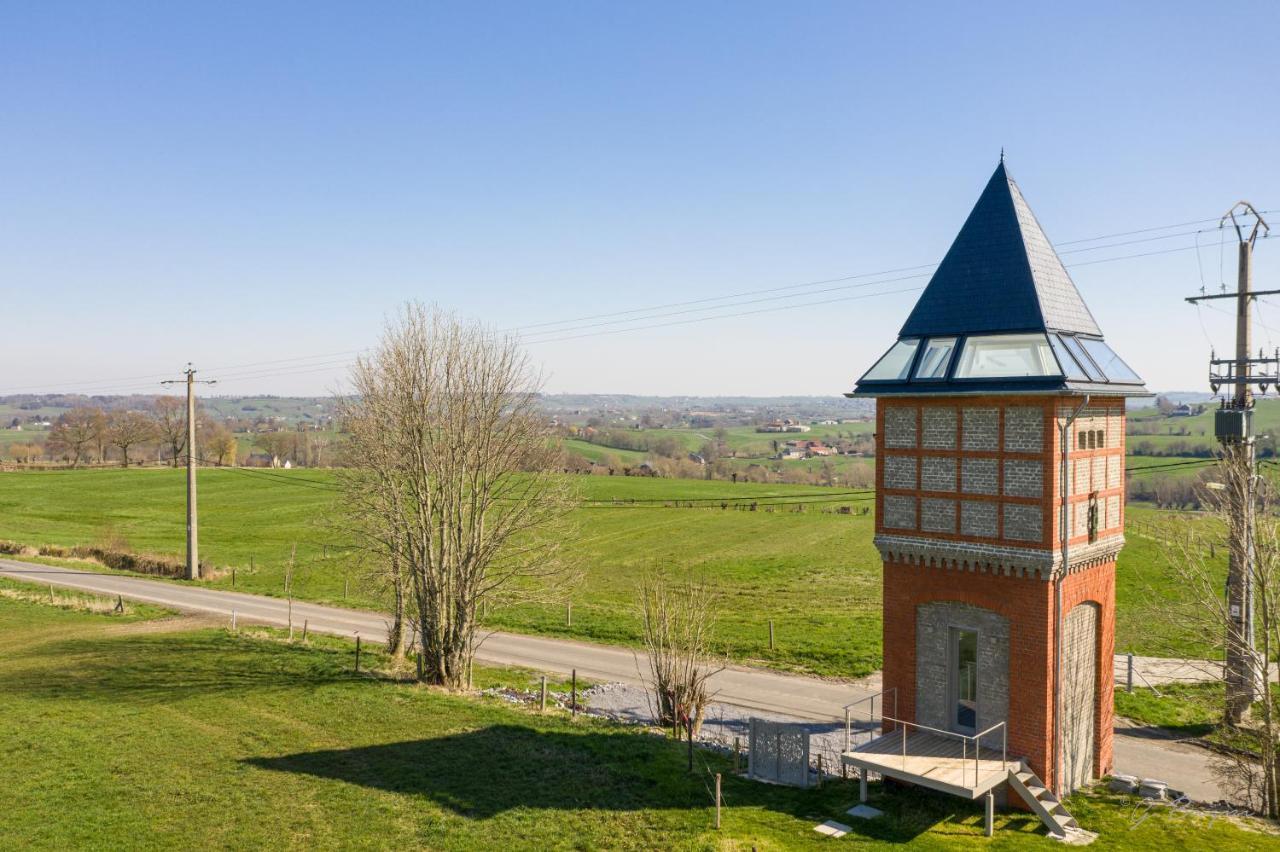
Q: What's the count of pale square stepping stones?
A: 2